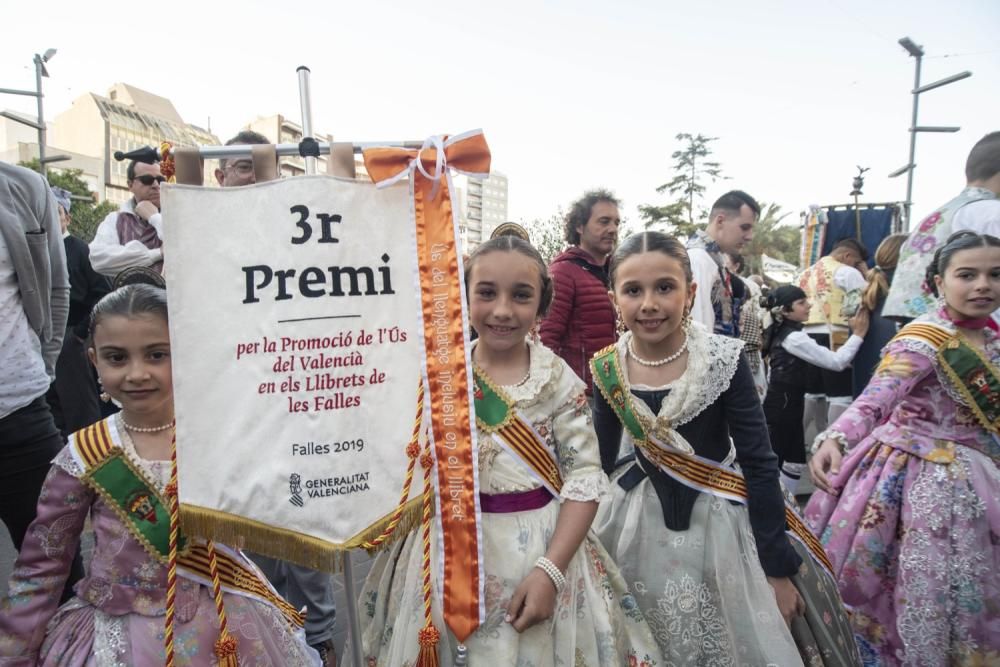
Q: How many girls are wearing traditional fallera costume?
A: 4